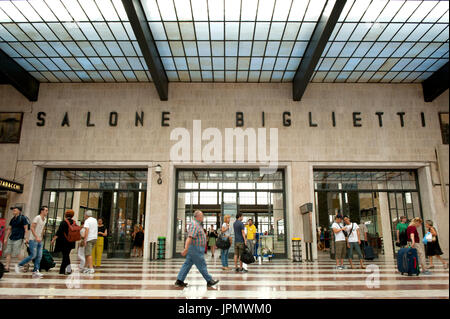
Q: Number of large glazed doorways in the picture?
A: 3